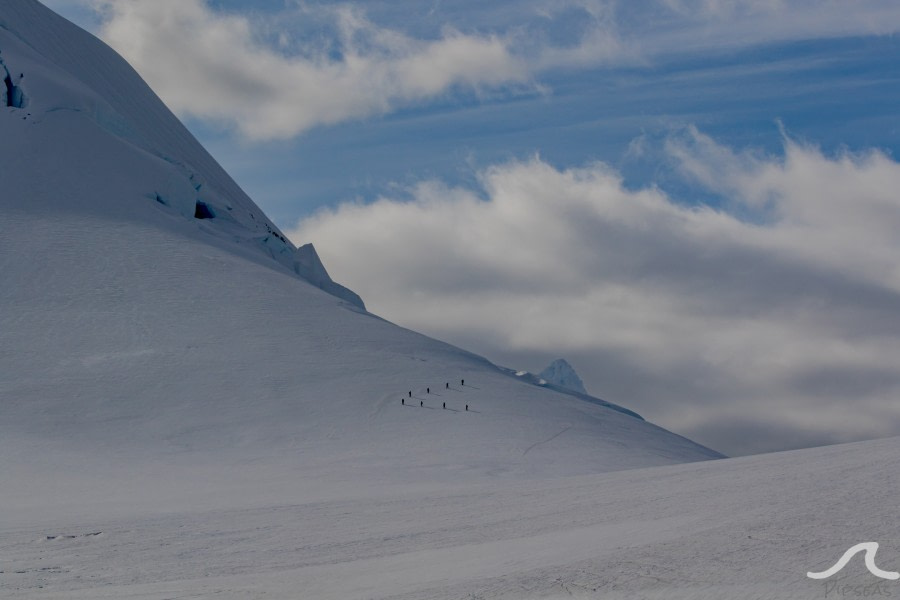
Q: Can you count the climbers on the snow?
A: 8